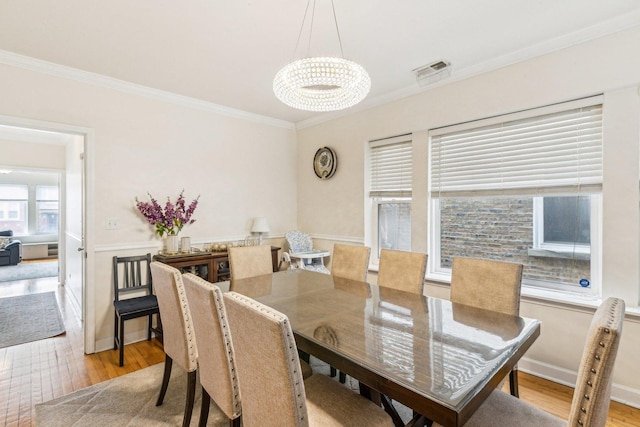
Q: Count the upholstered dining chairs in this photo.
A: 8